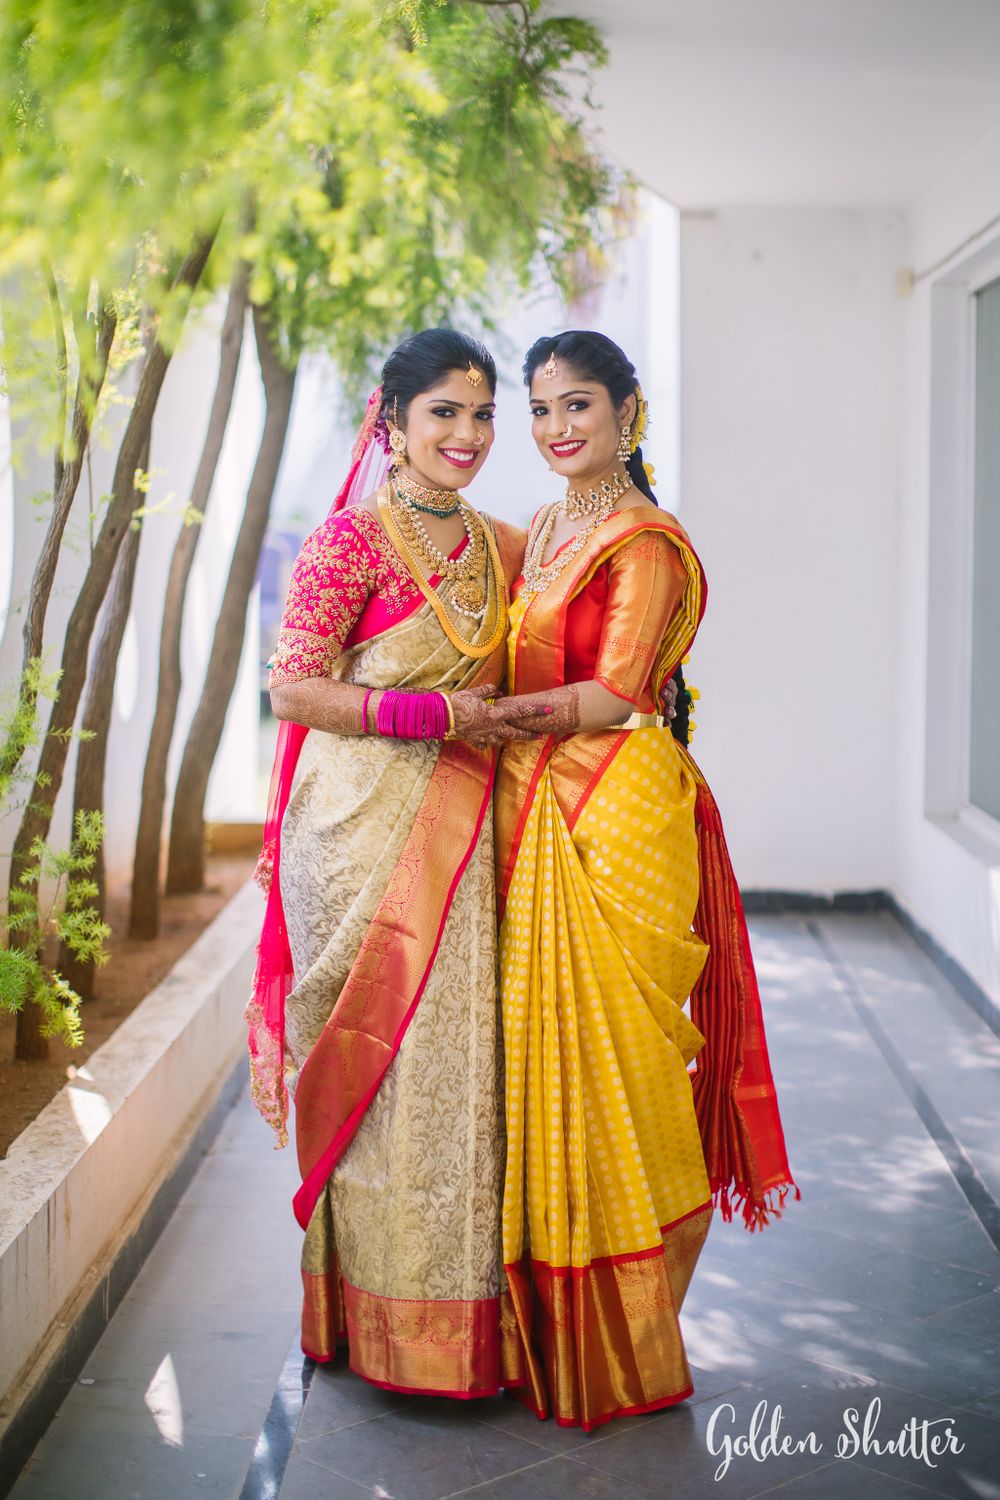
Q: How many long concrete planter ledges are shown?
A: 1